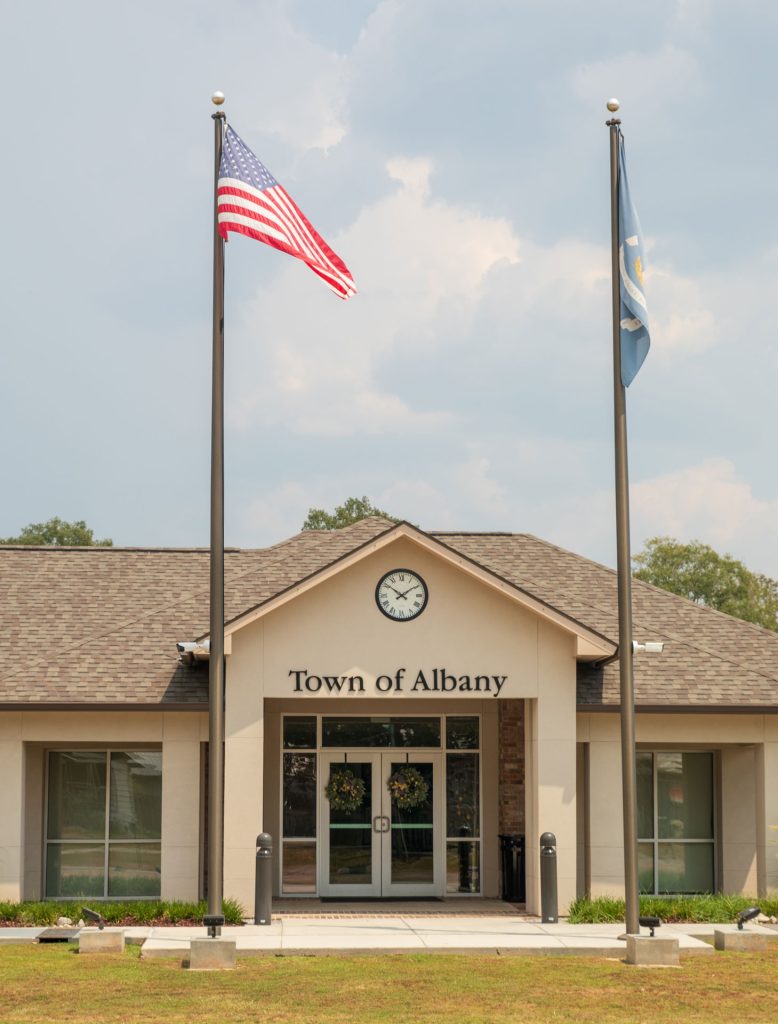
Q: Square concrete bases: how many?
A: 4